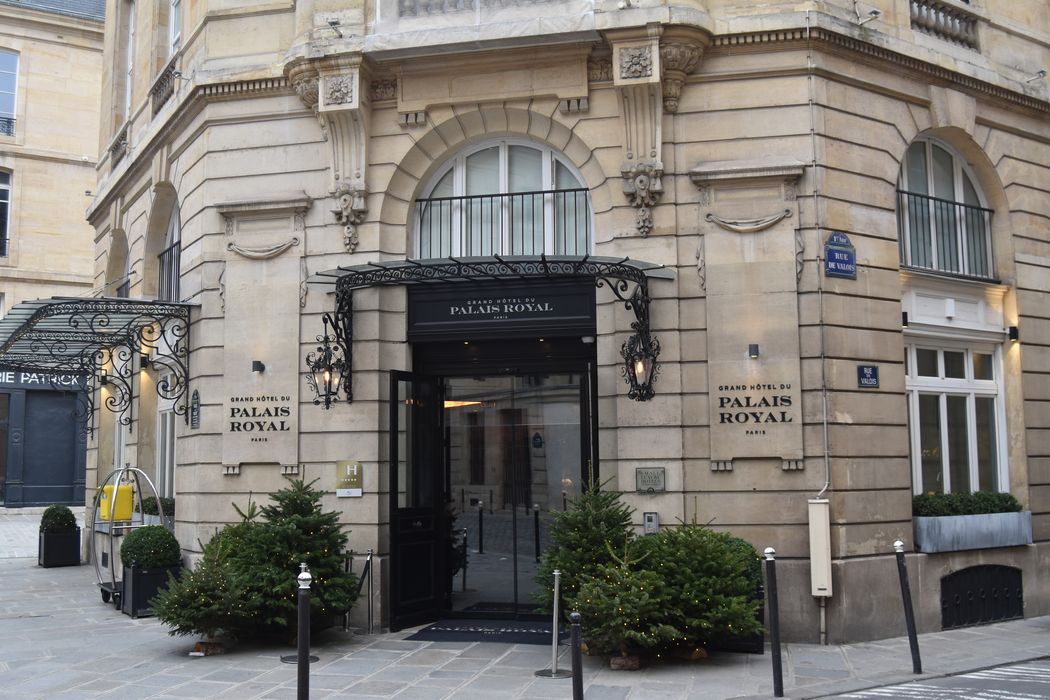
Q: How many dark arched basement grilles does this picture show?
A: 1